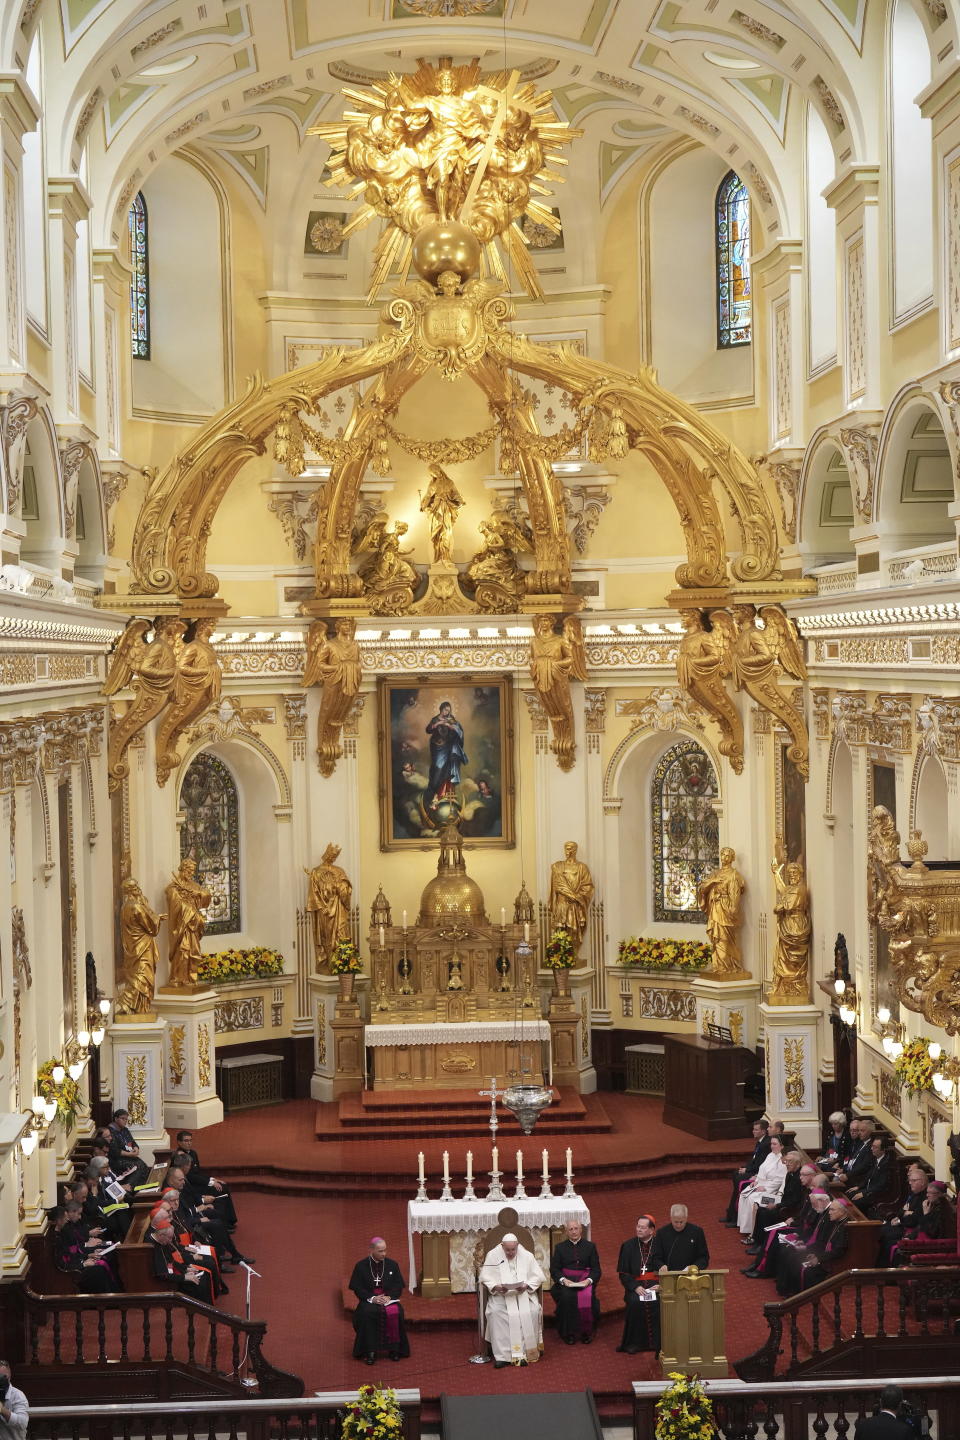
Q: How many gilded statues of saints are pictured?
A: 6